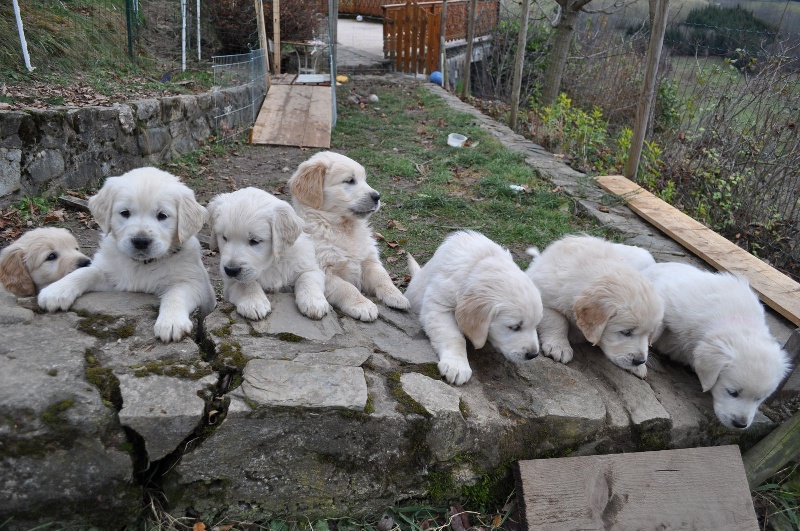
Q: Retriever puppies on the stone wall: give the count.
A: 7